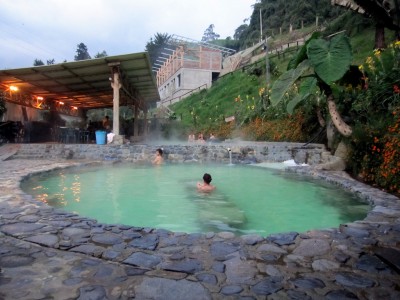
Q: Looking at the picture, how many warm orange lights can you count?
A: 4